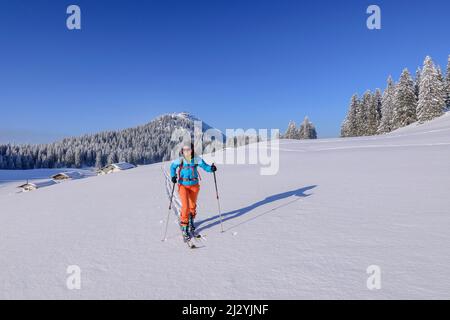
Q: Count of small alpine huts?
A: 3